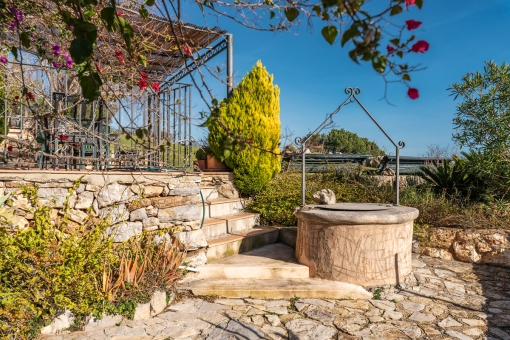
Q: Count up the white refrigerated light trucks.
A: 0